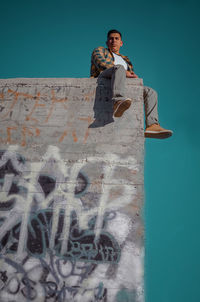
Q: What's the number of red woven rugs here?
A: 0